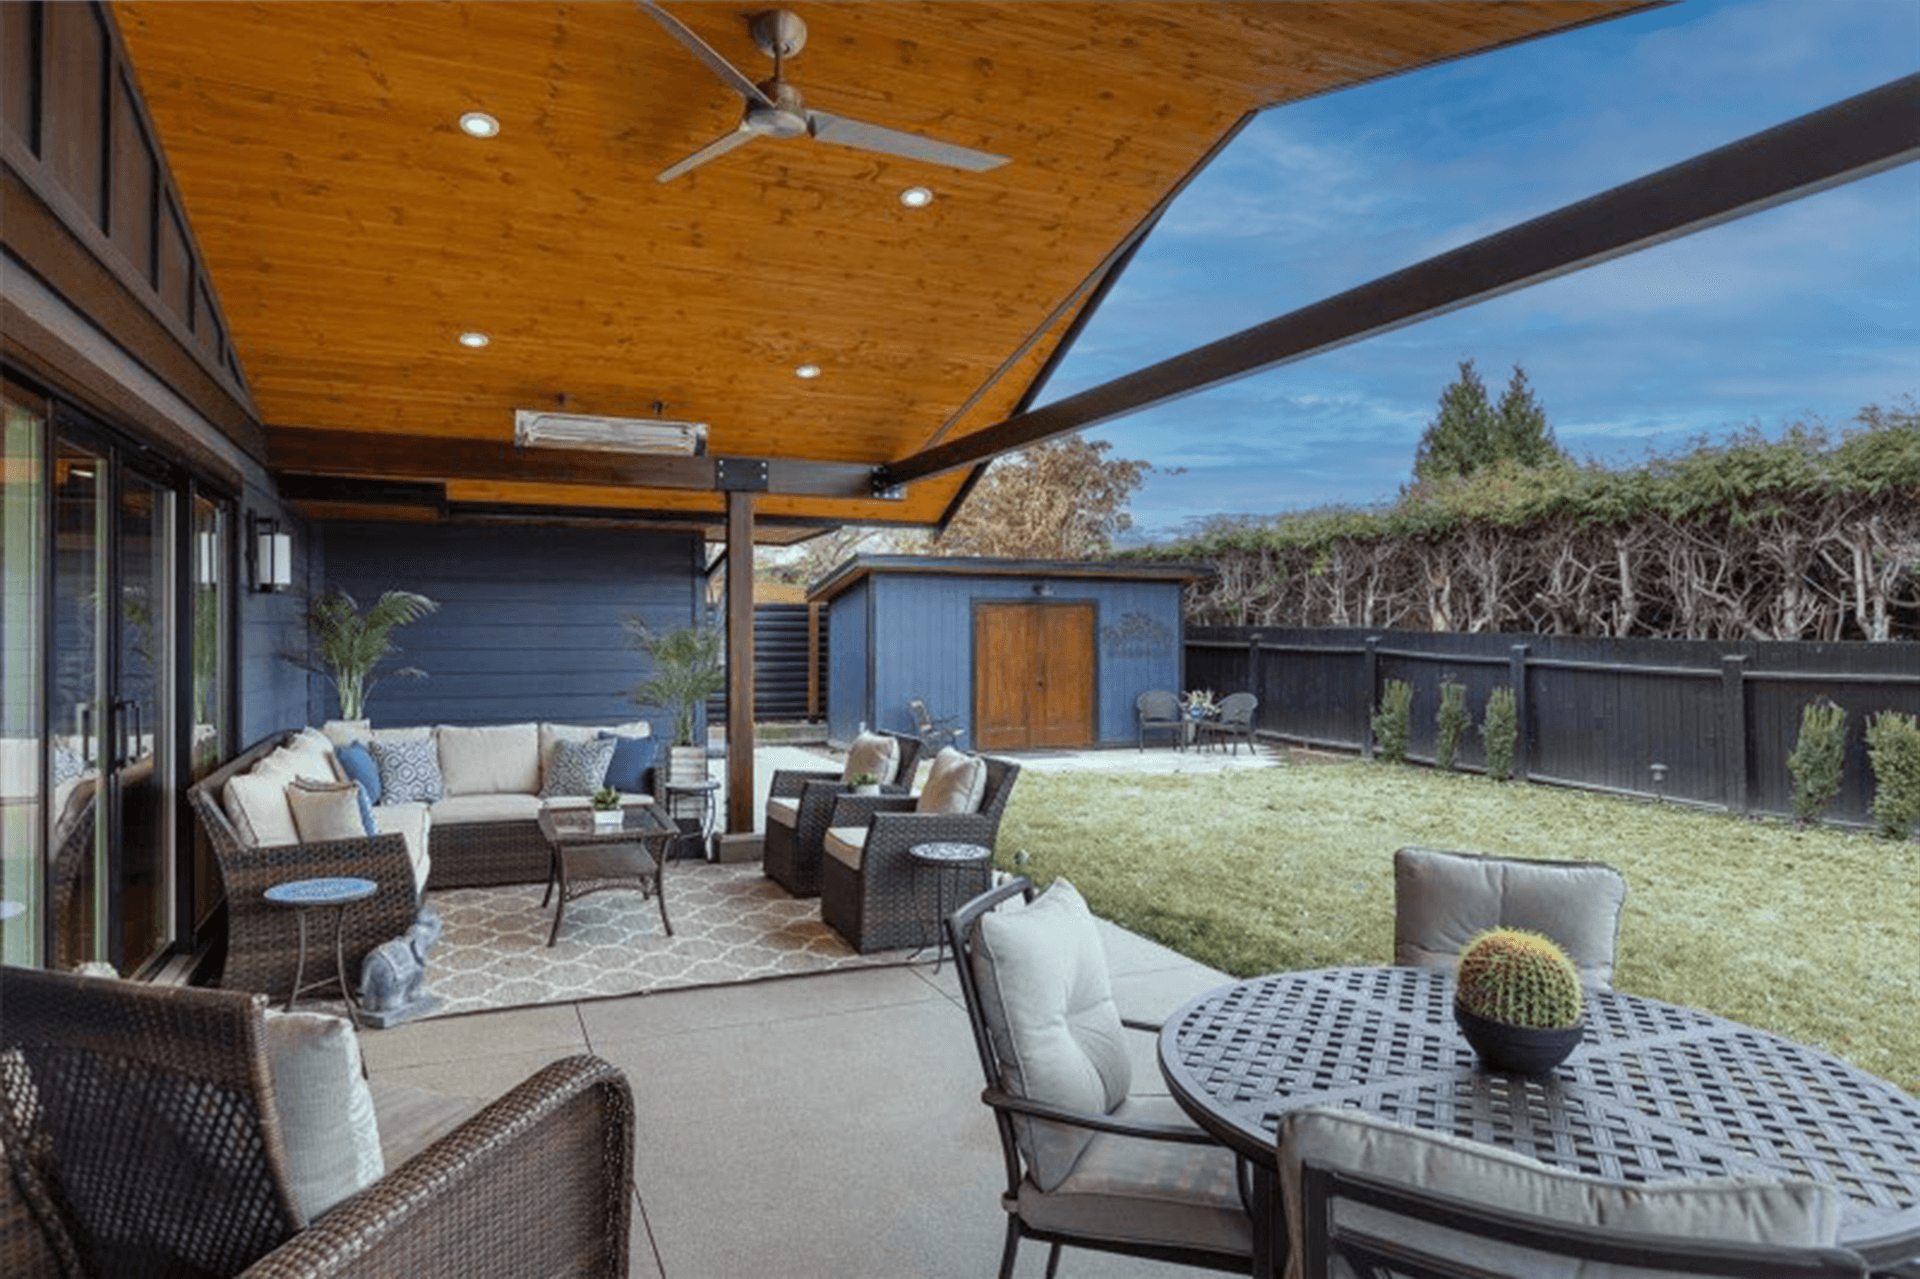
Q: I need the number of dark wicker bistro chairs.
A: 2